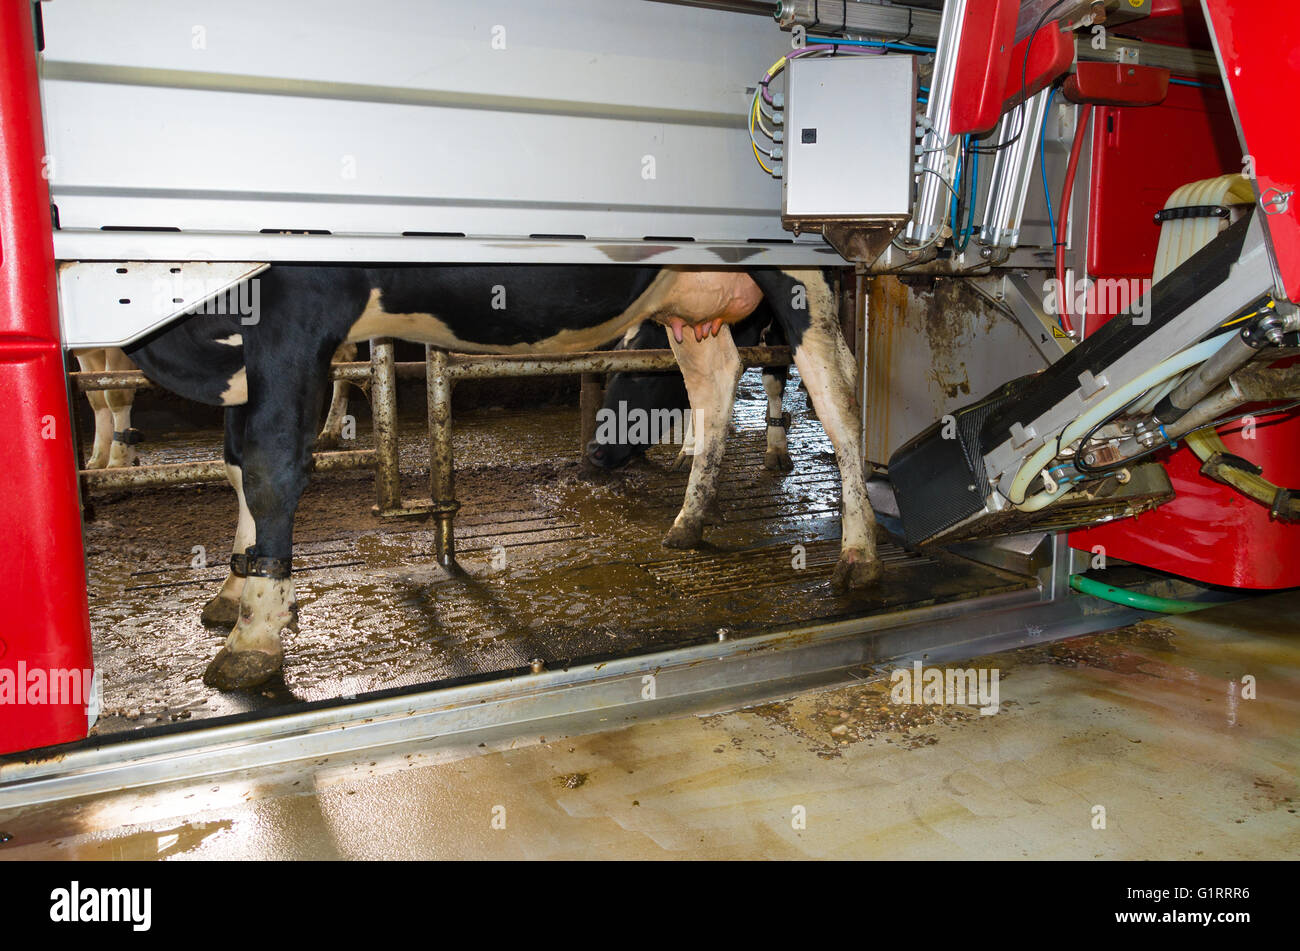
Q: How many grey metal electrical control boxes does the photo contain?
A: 1